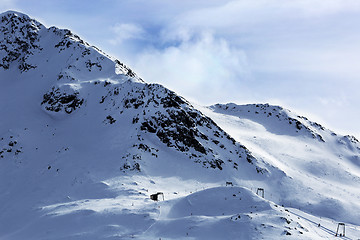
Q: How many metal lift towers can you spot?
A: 3